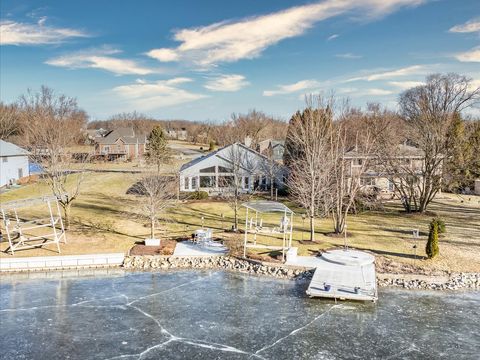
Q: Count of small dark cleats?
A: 2